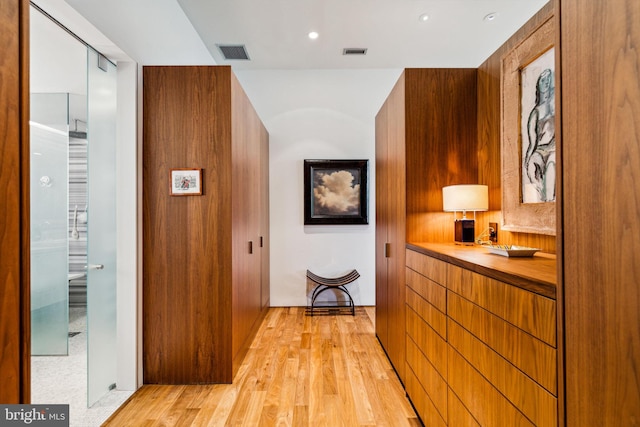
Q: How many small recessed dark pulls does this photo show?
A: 3